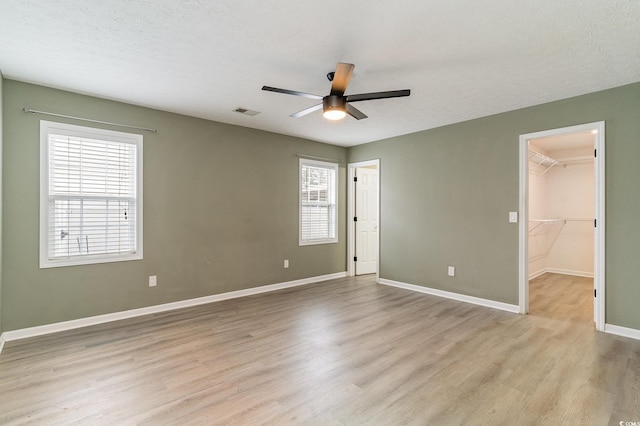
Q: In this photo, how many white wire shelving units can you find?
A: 2